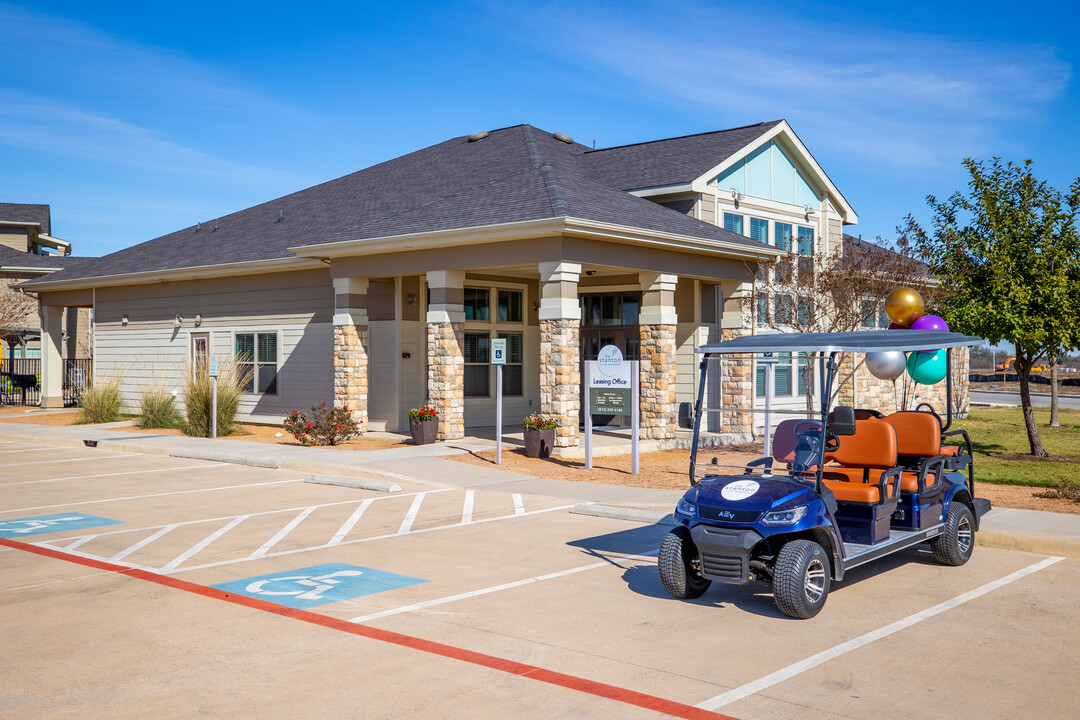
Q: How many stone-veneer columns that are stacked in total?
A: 5